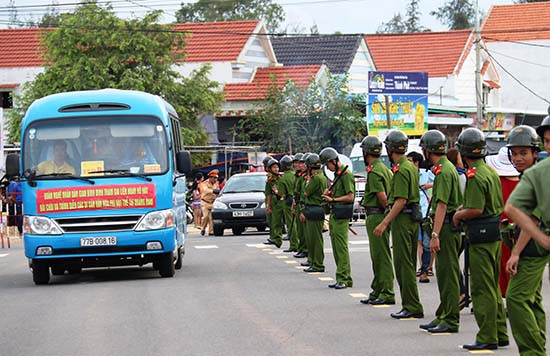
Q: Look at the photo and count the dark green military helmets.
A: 13